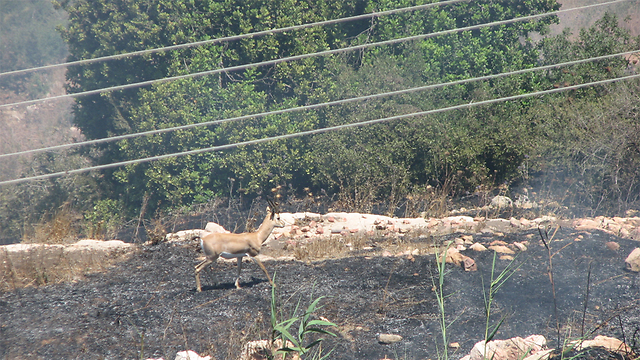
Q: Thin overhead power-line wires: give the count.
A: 4